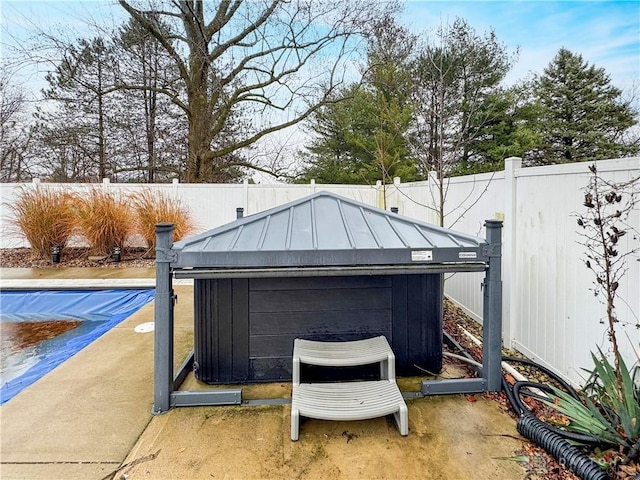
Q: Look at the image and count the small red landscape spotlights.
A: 0